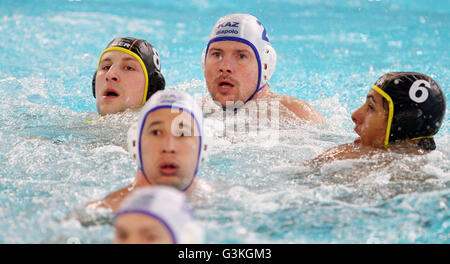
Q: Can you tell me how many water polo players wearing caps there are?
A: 5